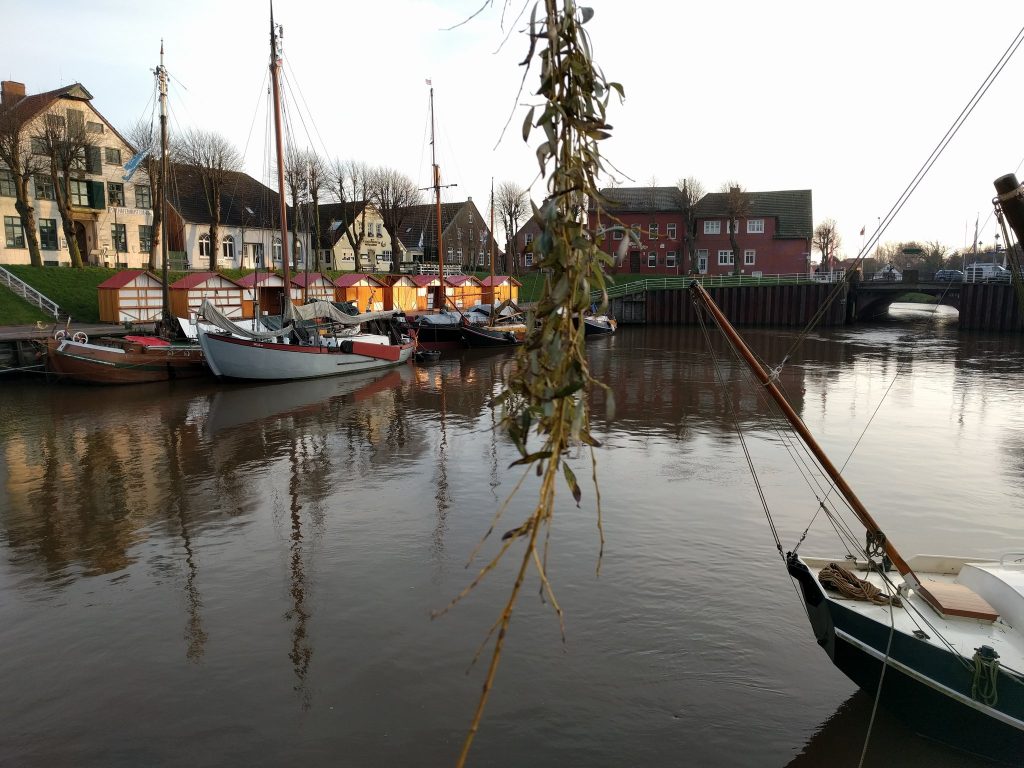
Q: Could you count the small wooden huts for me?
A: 9